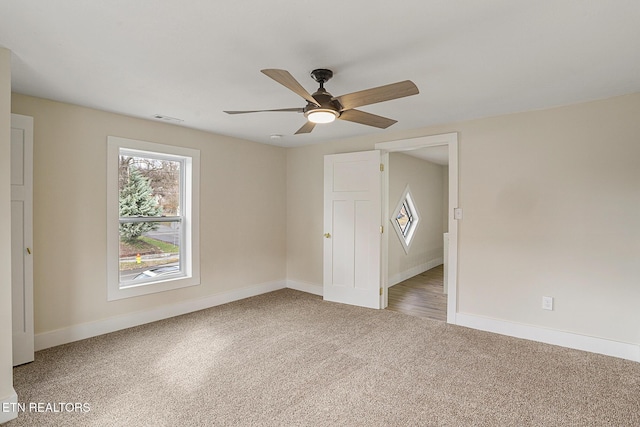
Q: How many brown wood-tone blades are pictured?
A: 5